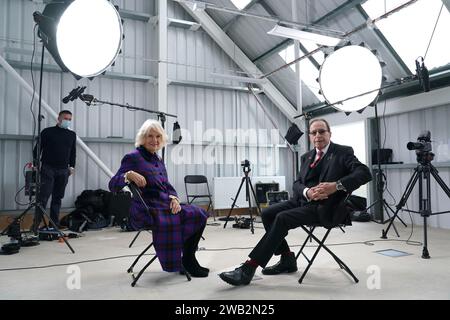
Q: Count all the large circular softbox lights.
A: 2